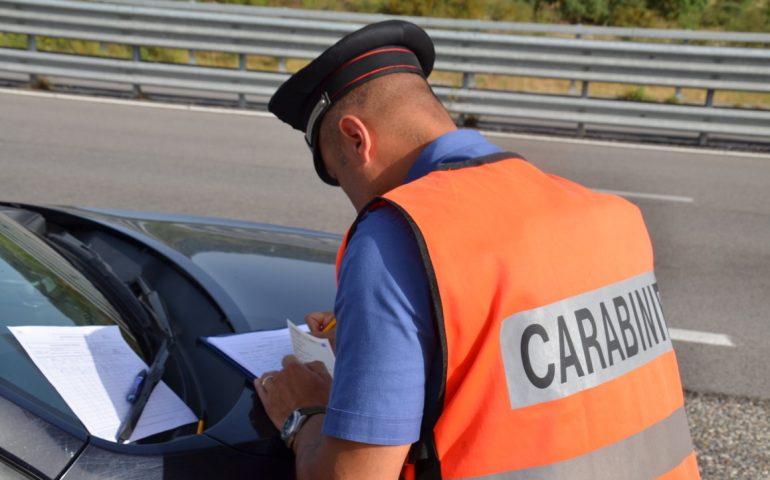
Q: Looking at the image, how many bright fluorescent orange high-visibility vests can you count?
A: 1